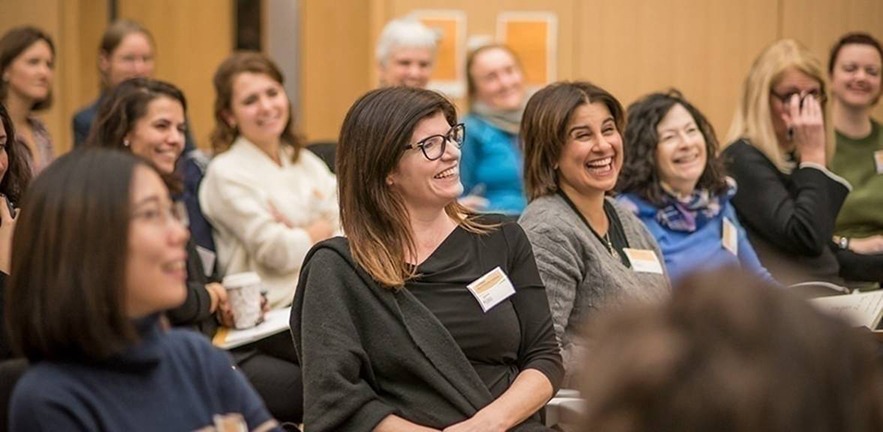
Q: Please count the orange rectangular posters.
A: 2